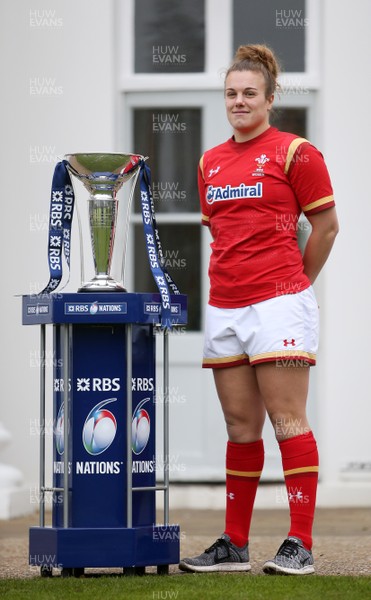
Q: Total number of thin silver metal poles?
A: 4